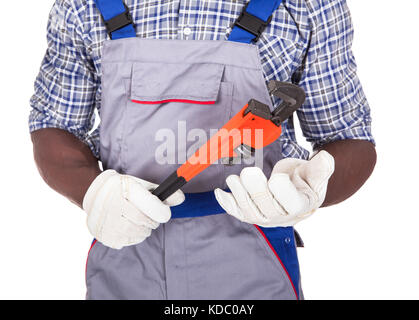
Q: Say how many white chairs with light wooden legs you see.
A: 0